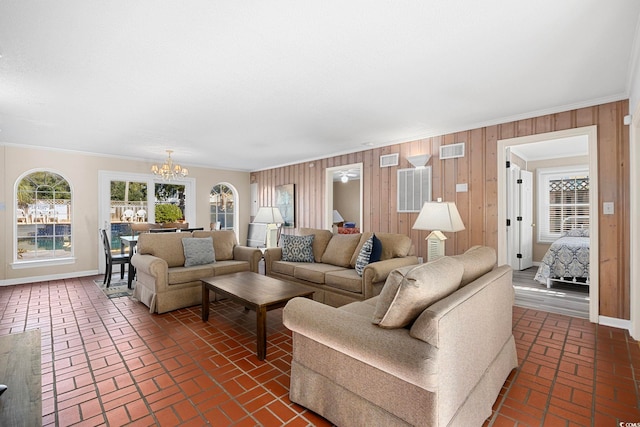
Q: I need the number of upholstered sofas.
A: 3